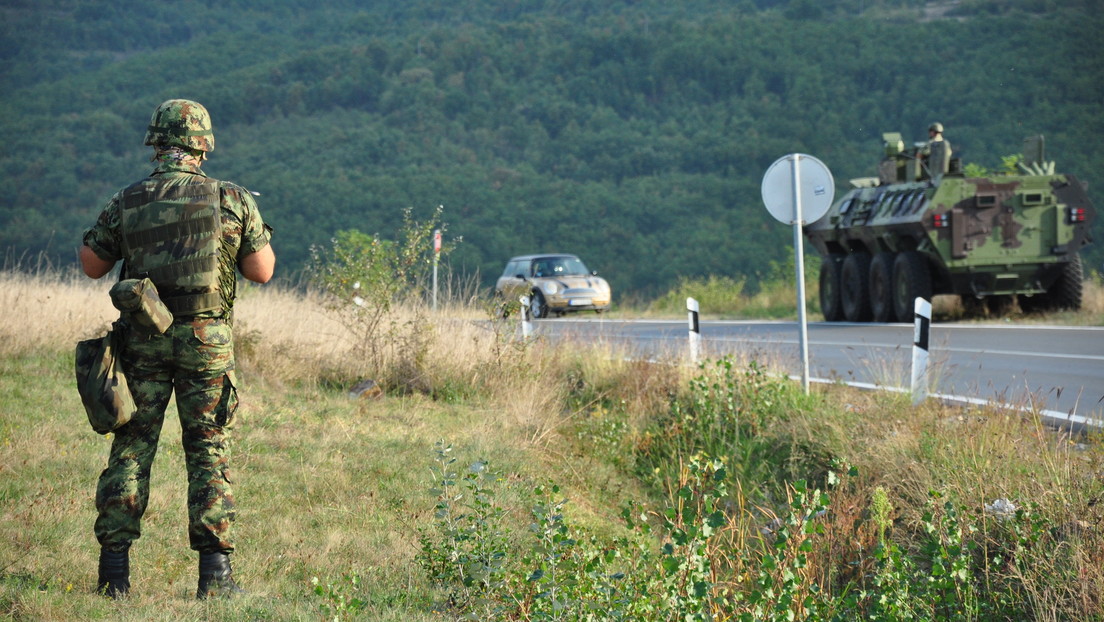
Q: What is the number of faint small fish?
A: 0